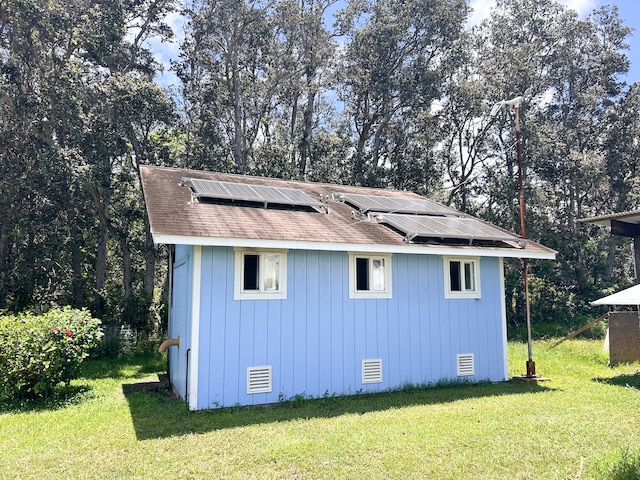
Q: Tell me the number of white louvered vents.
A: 3